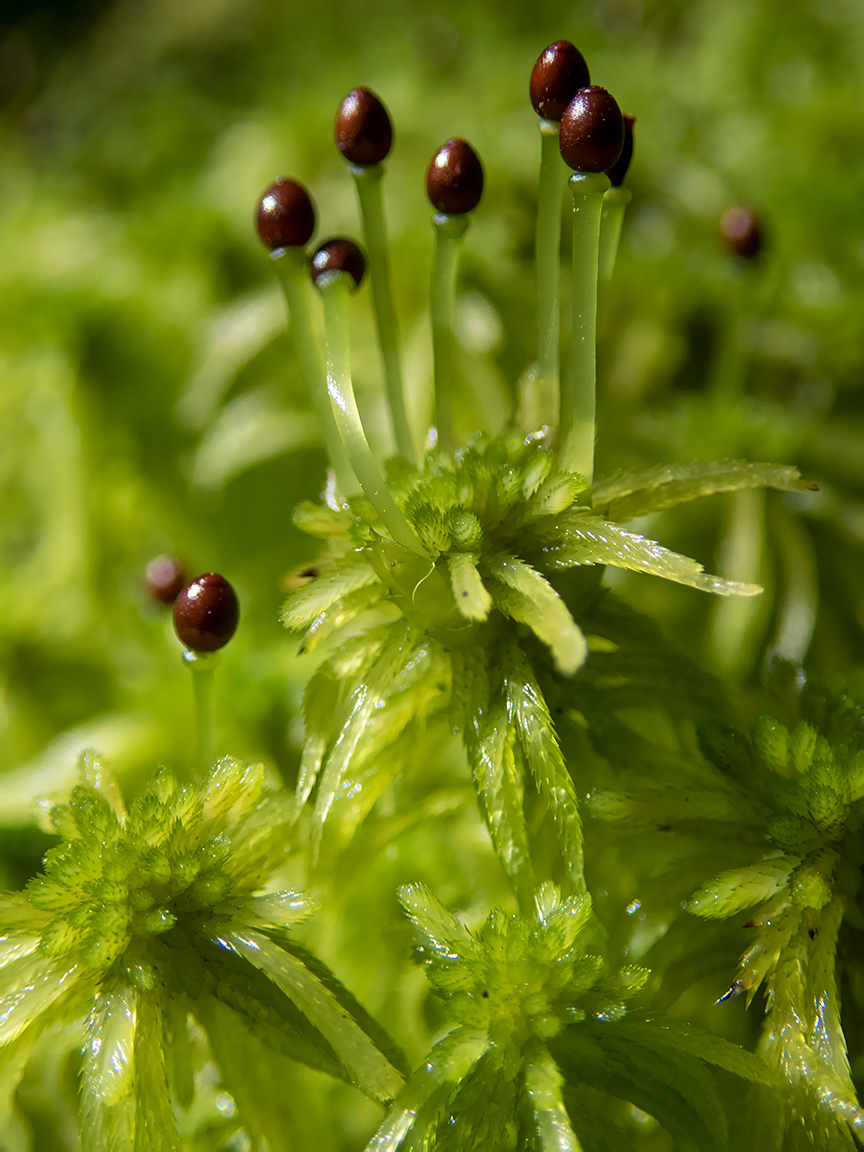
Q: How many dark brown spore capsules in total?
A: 10